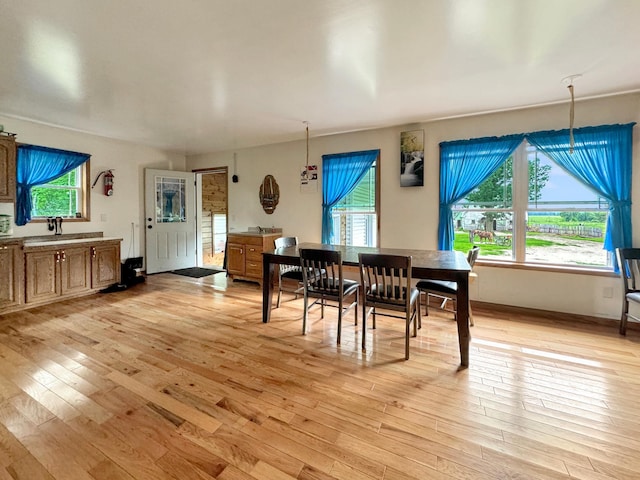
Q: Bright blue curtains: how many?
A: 4